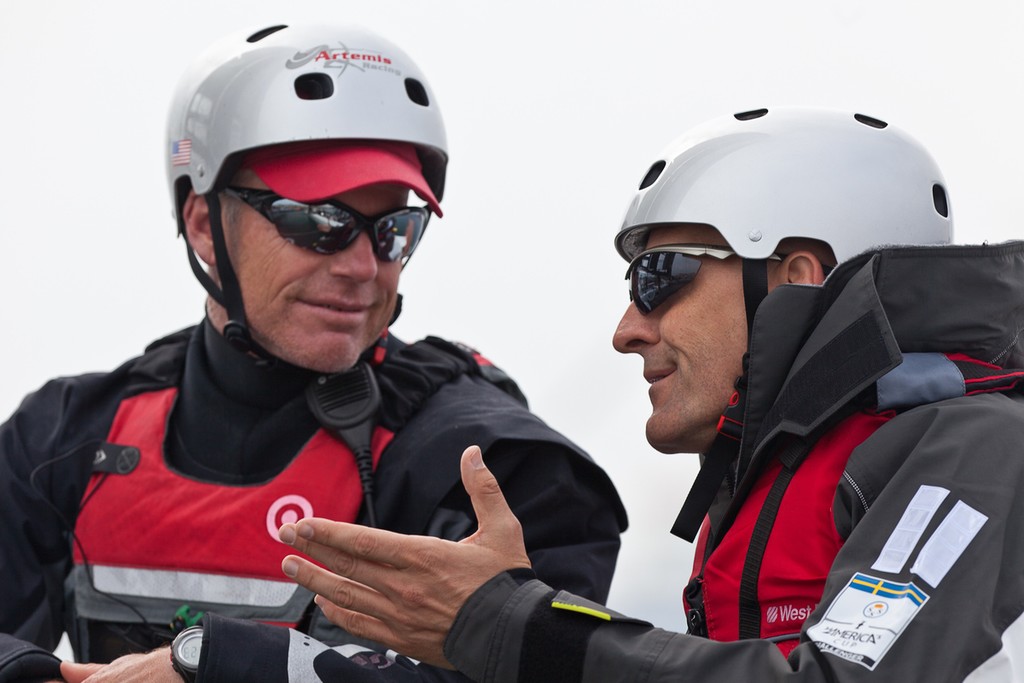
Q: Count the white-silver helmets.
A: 2